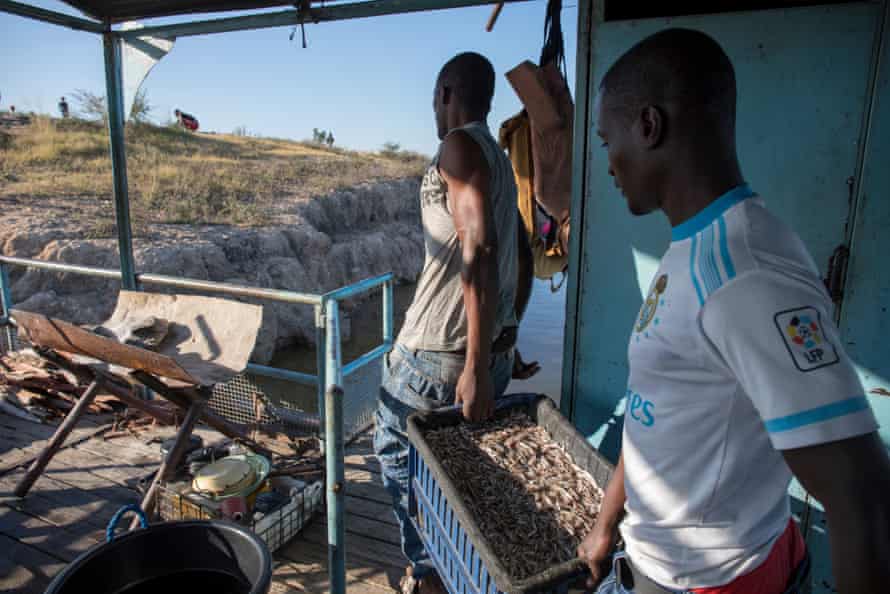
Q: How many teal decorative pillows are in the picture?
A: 0